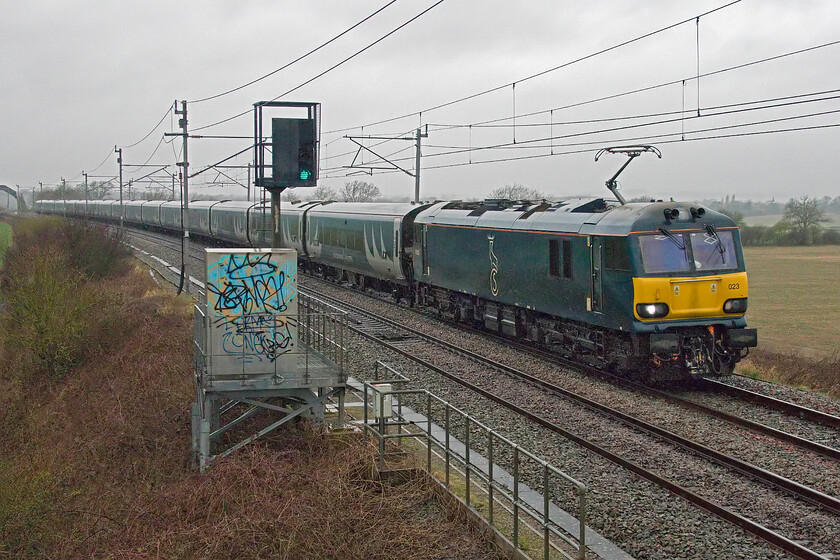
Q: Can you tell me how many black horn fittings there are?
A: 2